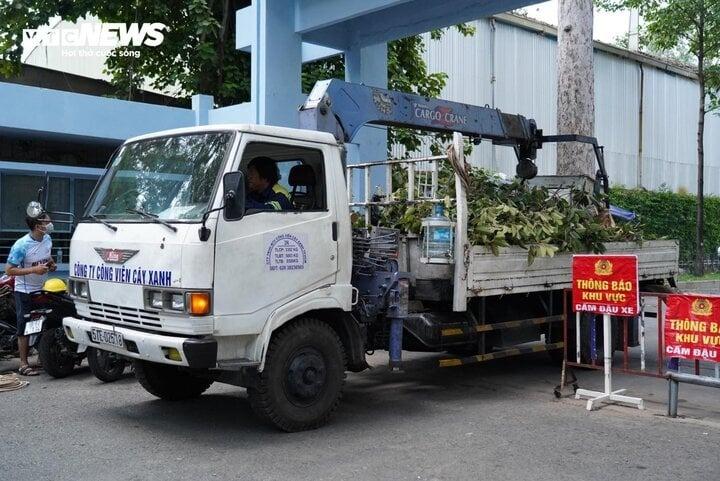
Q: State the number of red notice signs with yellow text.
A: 2